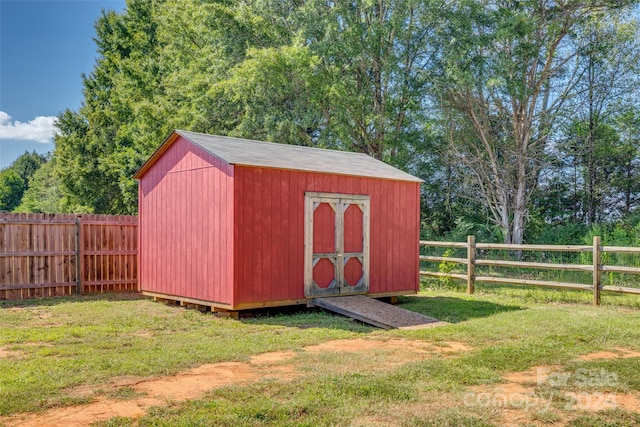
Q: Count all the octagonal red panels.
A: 2